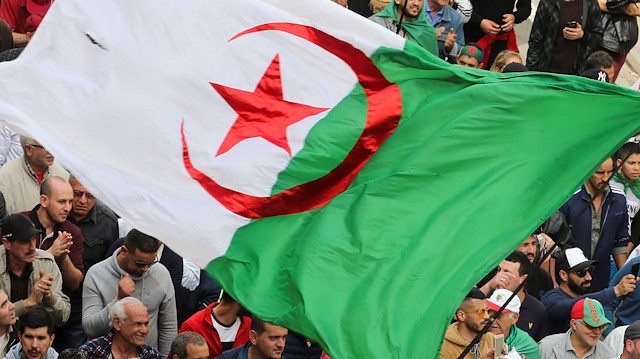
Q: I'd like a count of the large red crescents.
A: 1